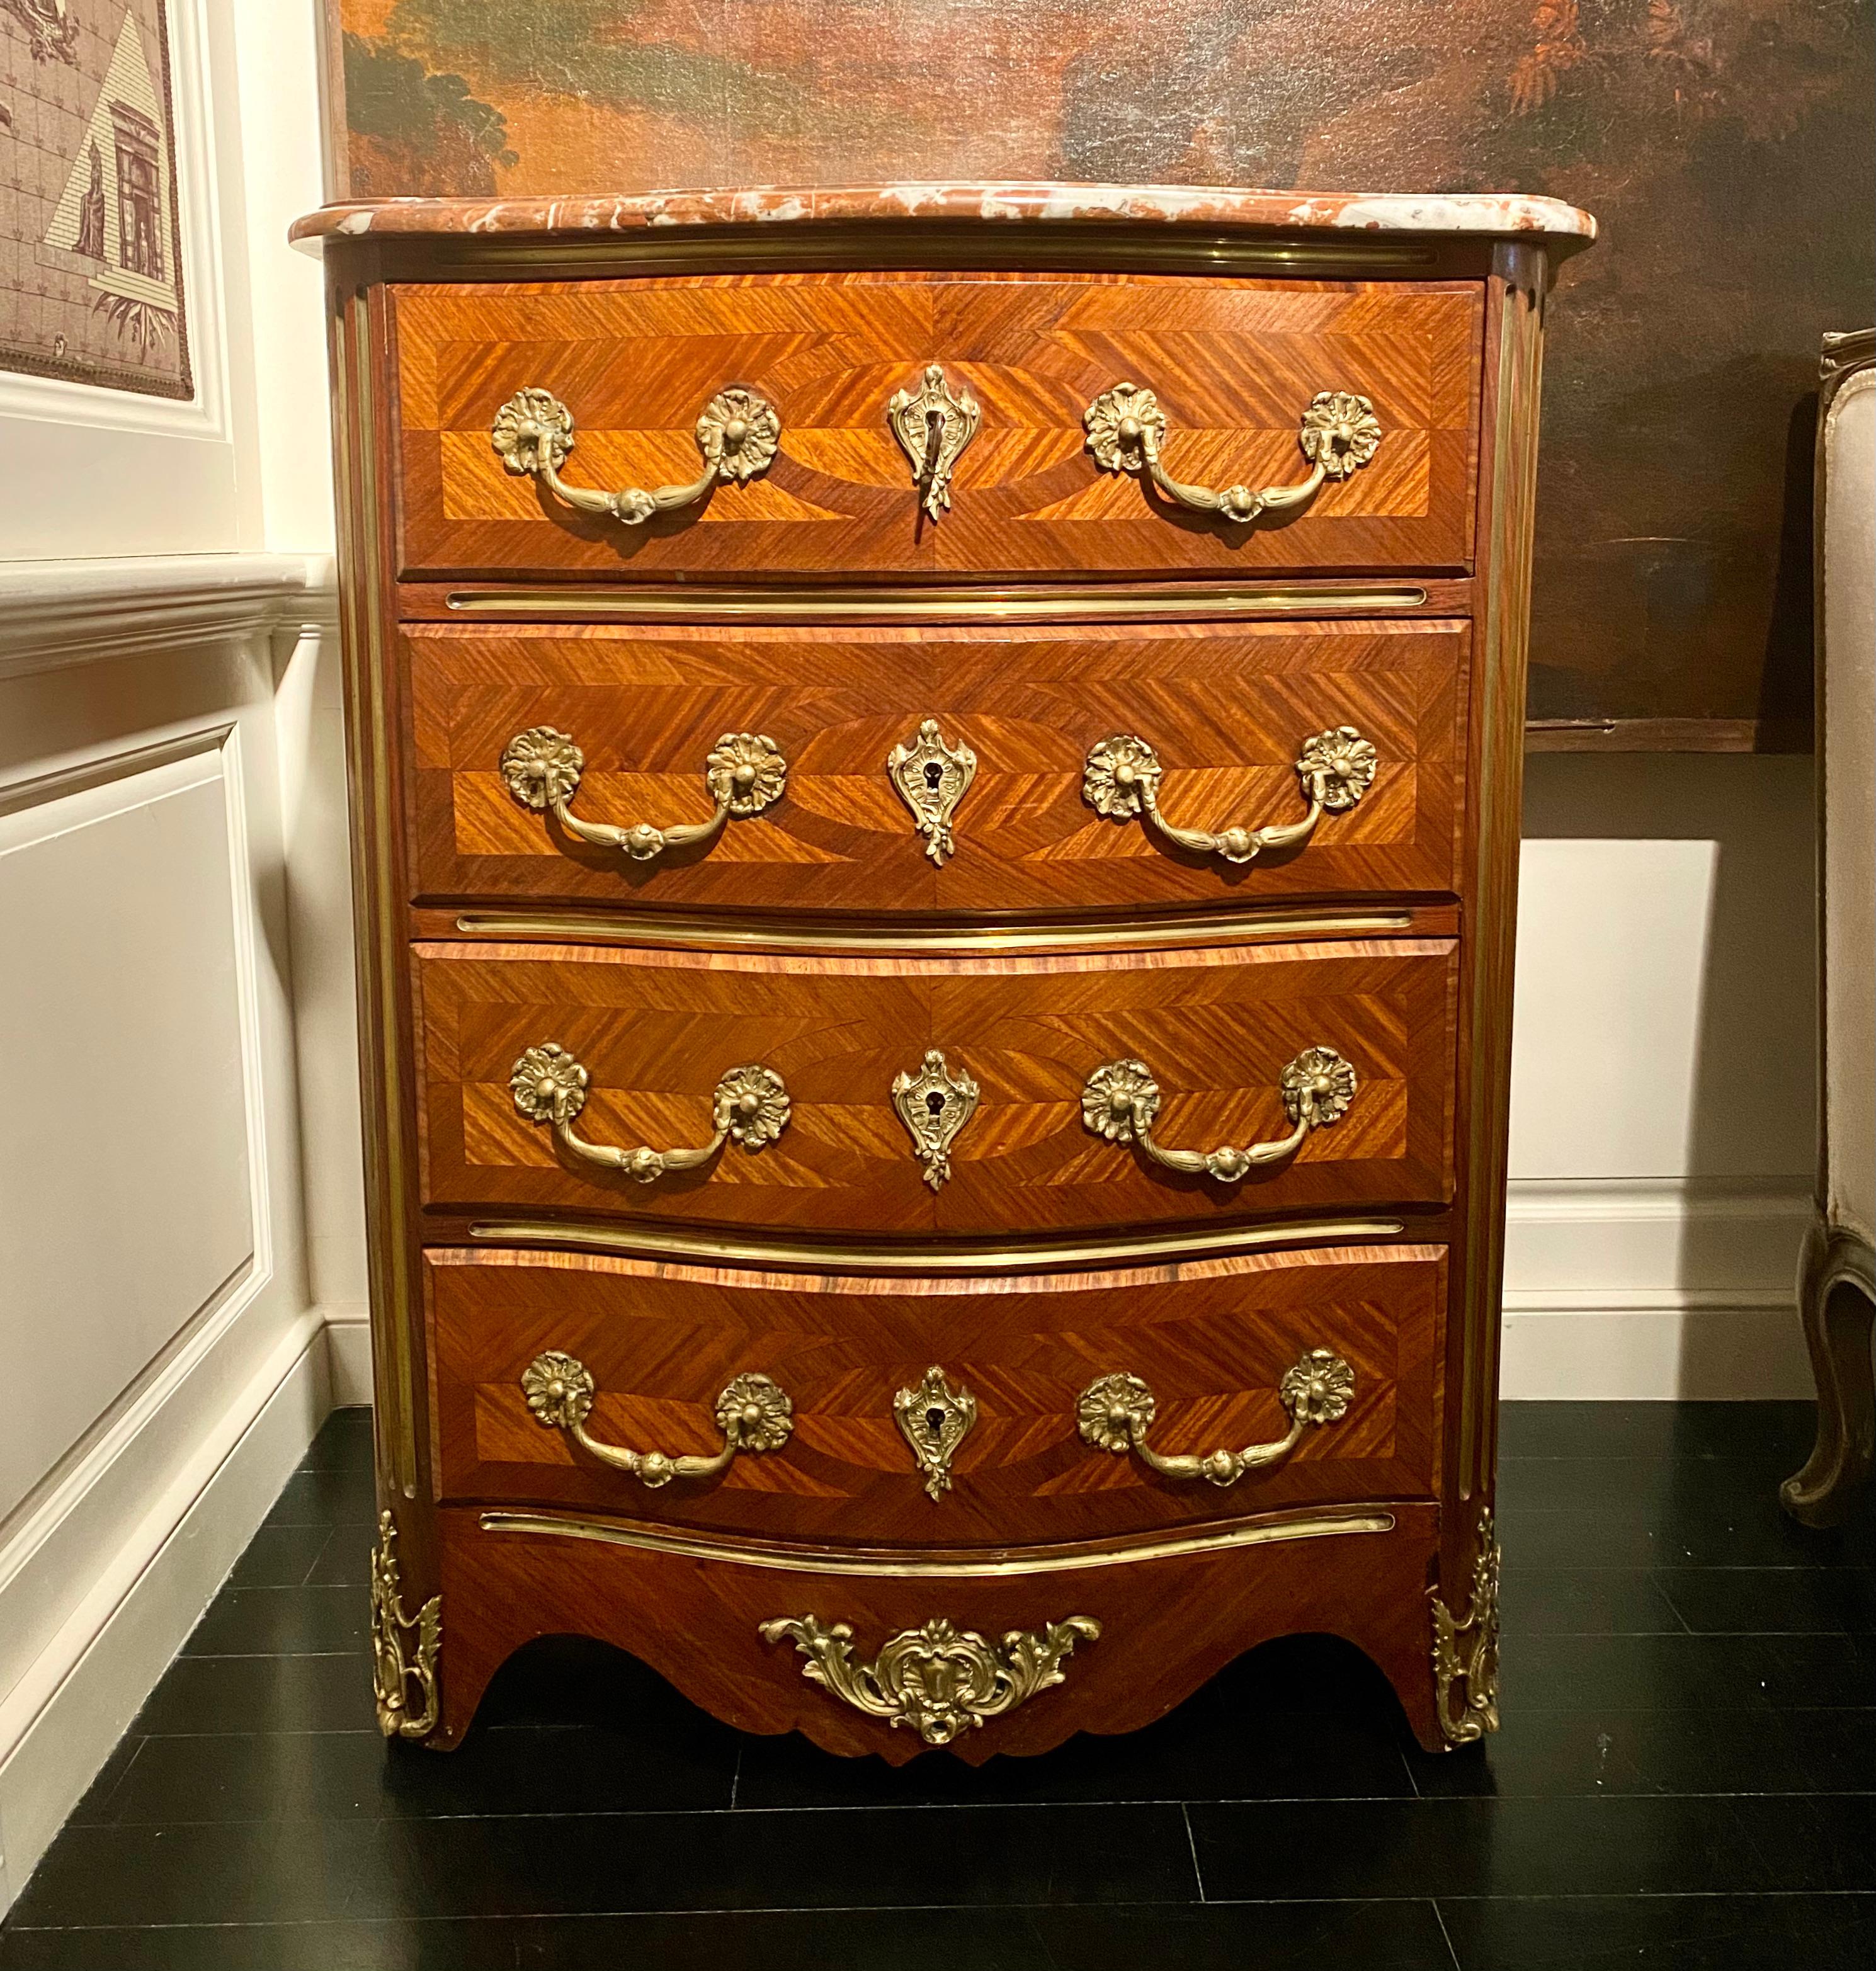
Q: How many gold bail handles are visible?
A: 8